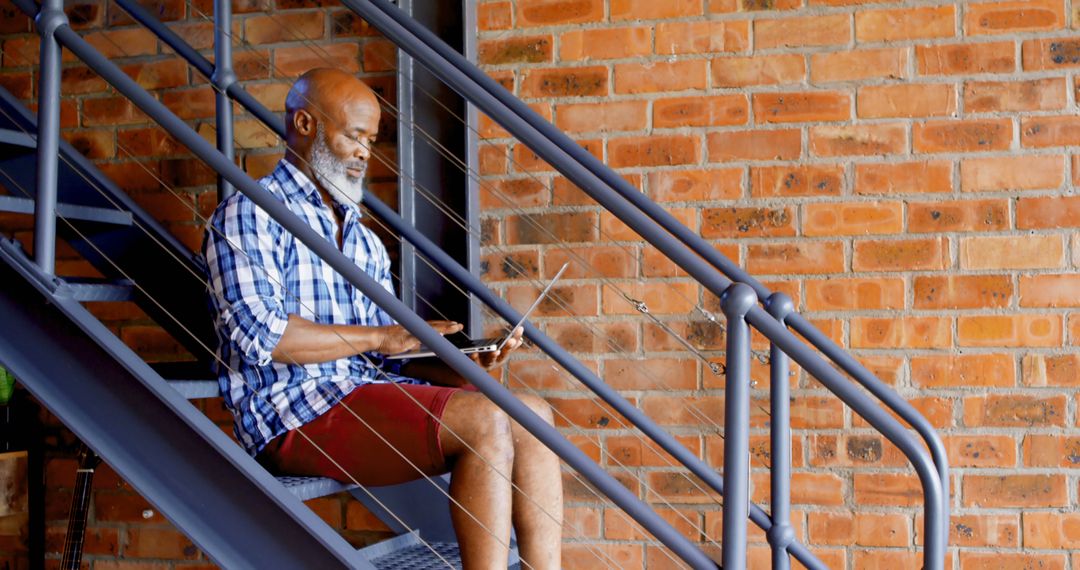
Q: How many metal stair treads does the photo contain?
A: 6